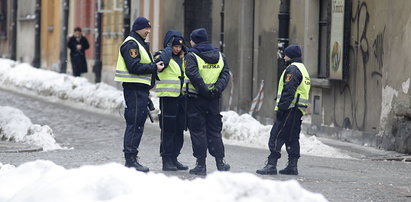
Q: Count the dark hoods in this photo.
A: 2